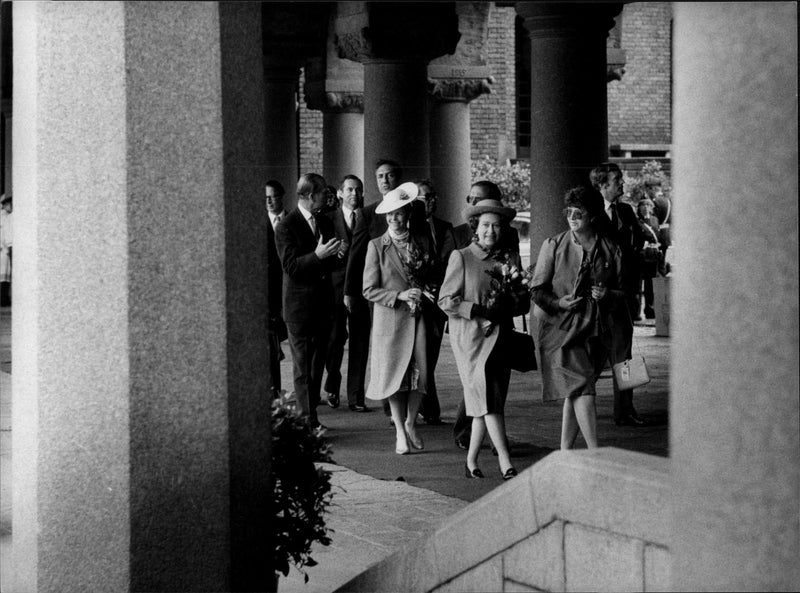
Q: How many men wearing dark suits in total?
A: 7